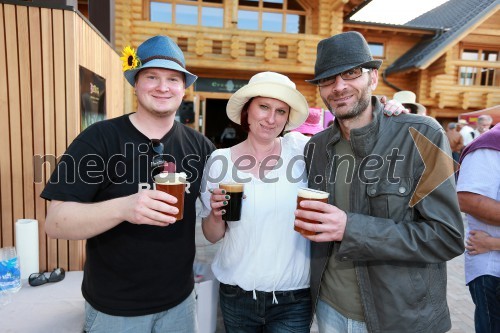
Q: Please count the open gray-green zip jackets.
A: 1